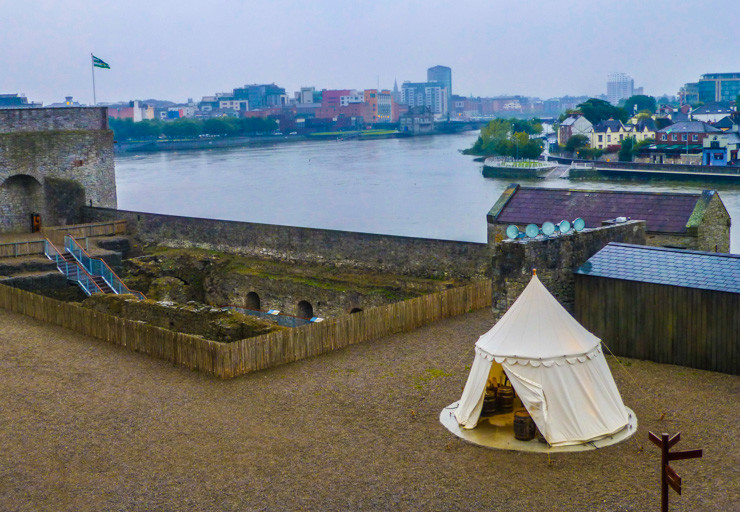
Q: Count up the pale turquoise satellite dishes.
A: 5